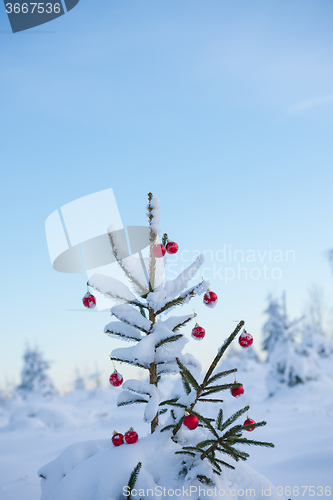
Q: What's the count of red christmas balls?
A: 12